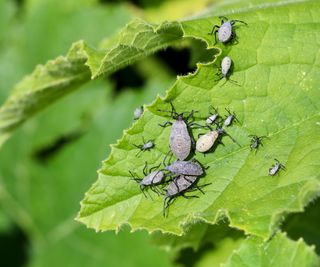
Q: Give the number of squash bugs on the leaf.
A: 13